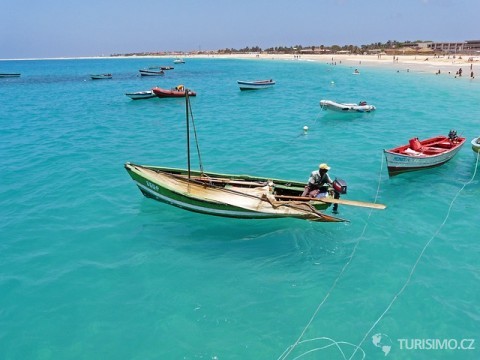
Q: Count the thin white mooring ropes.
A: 2